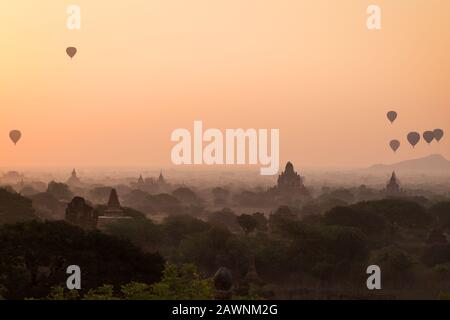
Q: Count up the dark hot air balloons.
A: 7